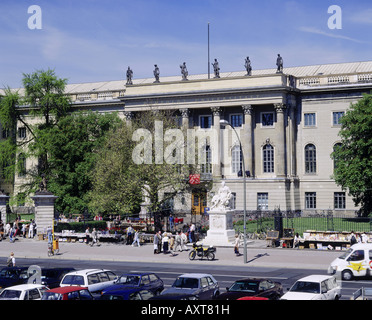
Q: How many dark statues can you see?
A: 6